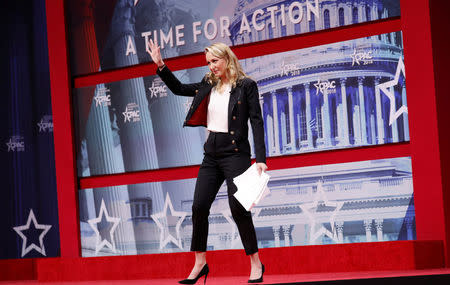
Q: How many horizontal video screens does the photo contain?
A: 3